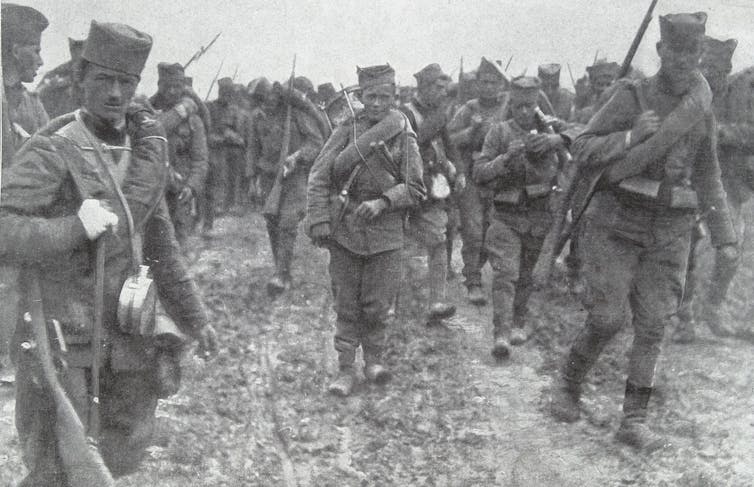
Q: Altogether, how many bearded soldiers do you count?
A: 0